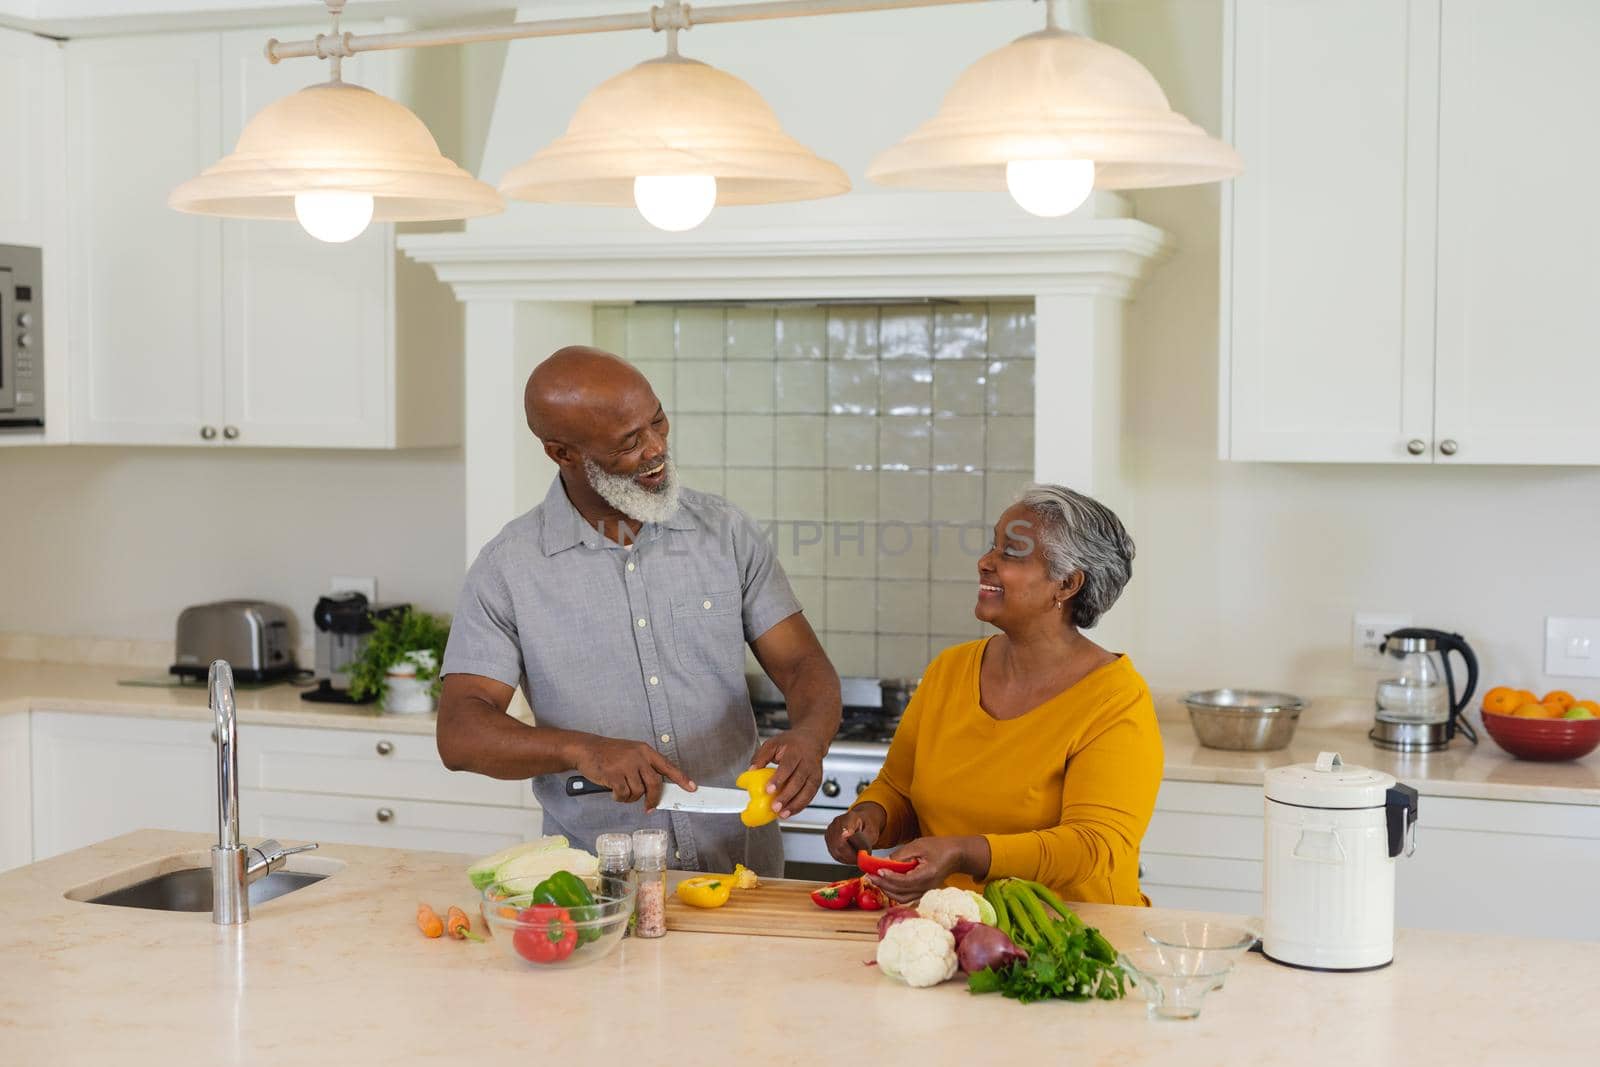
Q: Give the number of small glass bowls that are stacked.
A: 2